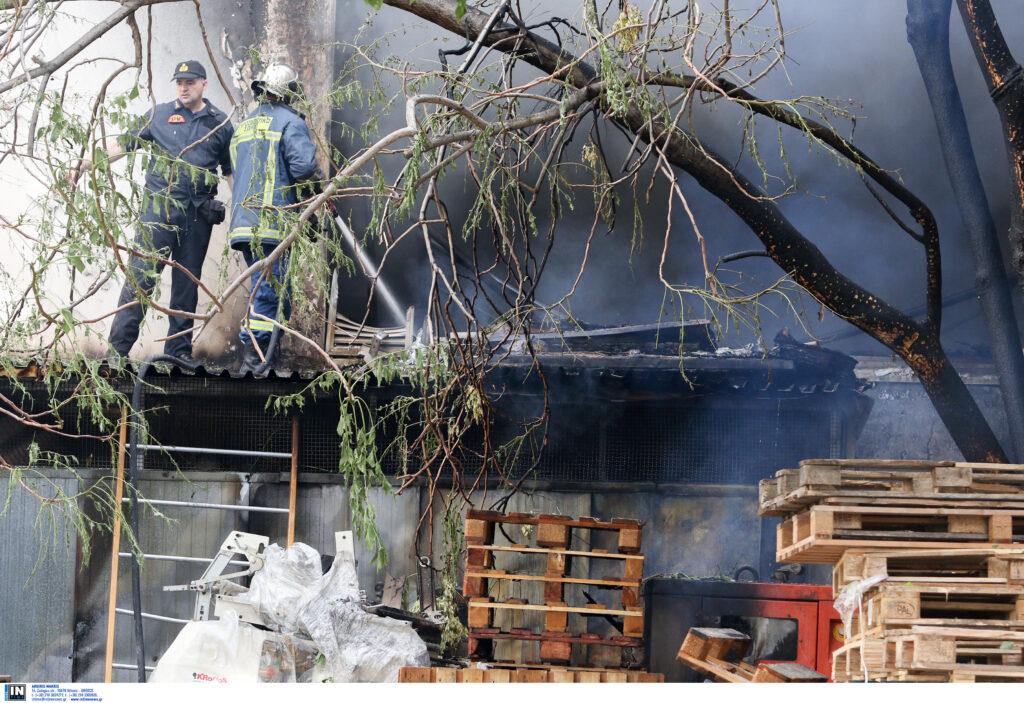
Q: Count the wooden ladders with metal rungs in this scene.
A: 1